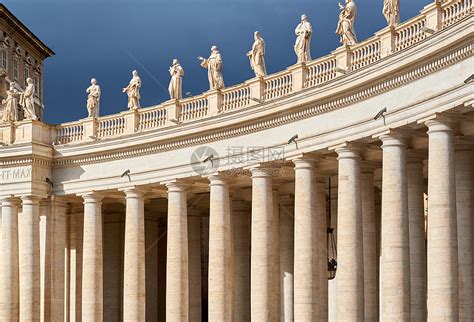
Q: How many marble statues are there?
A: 10